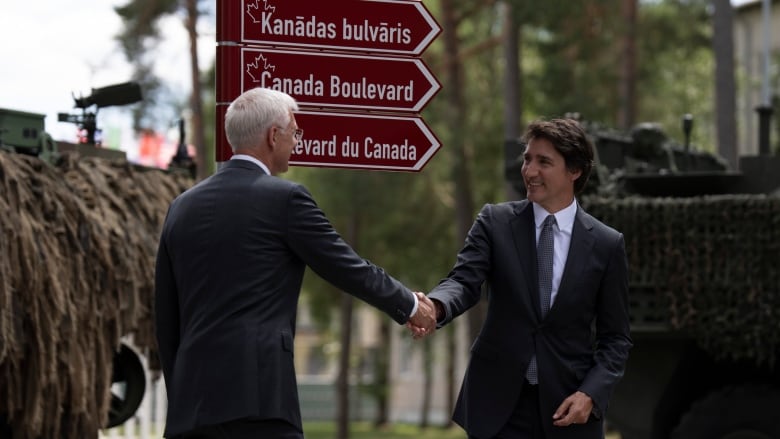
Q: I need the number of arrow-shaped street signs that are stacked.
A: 3